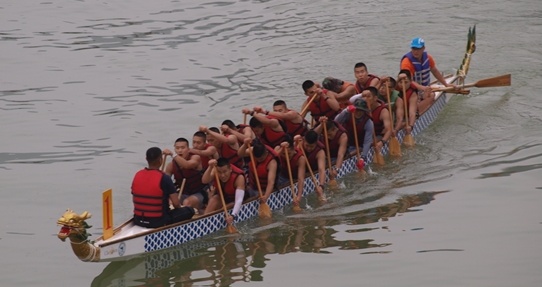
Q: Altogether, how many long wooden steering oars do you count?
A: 1